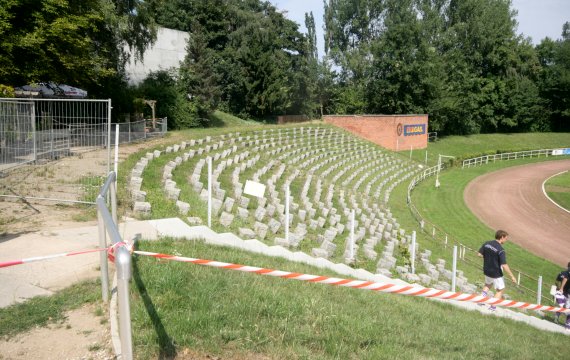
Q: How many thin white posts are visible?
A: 7